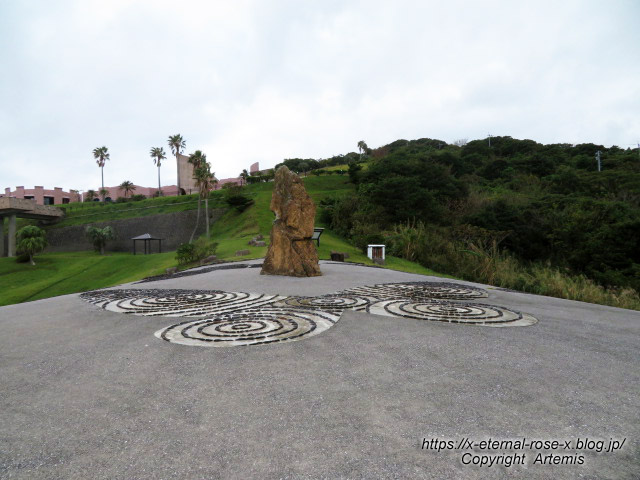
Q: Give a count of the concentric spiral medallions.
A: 5